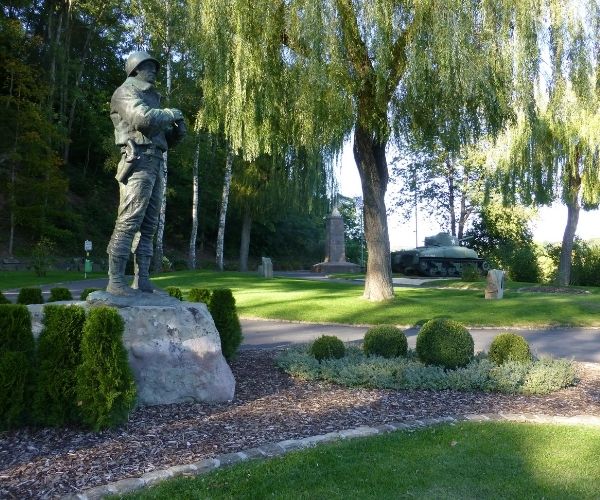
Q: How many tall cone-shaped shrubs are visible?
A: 4